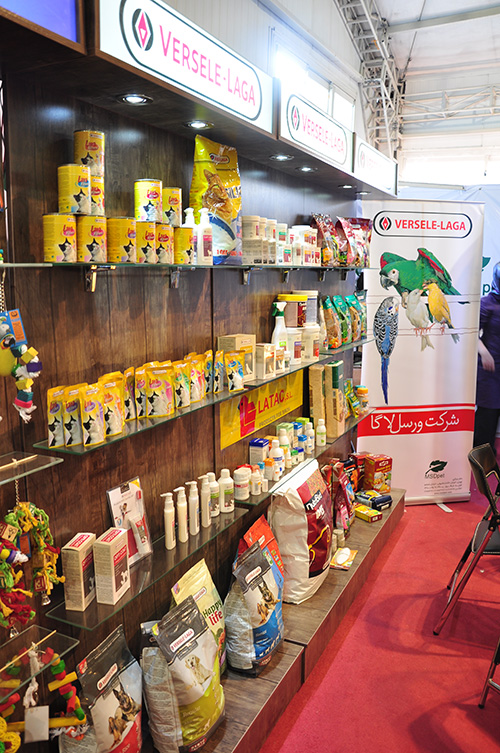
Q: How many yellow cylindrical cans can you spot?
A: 11